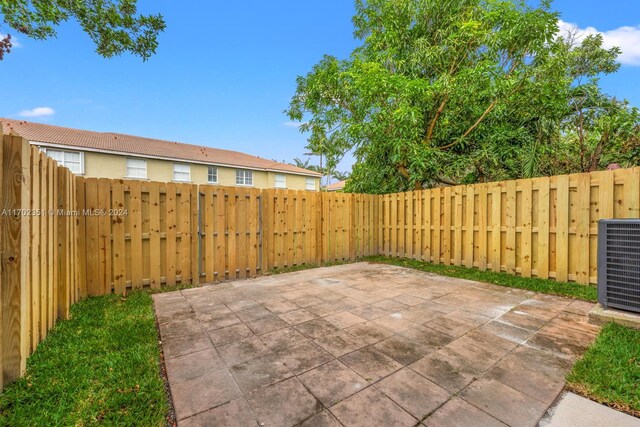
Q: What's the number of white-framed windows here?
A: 7